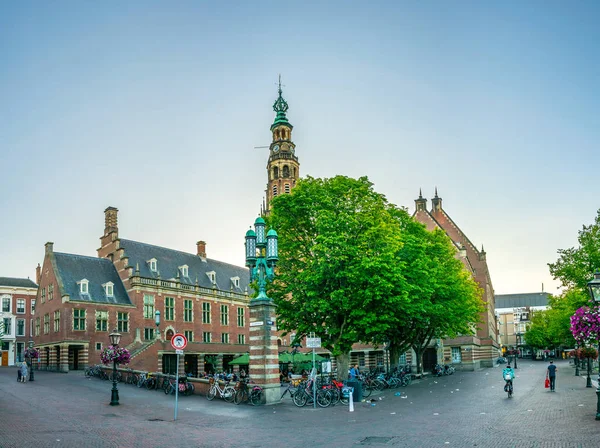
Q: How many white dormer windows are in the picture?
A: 6